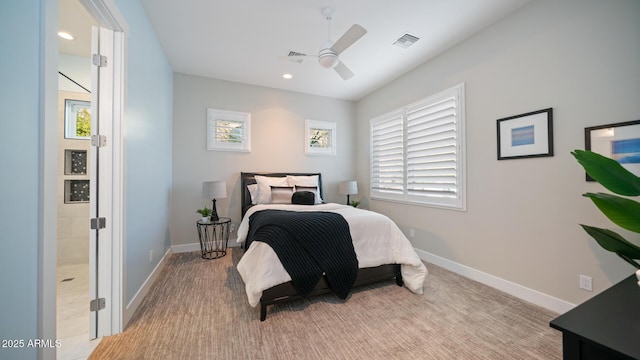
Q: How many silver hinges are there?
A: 4